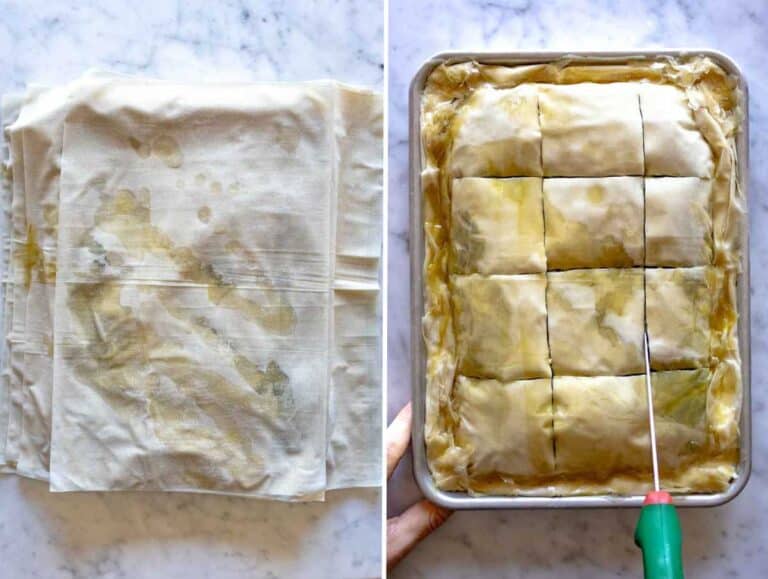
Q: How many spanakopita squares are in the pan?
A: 12